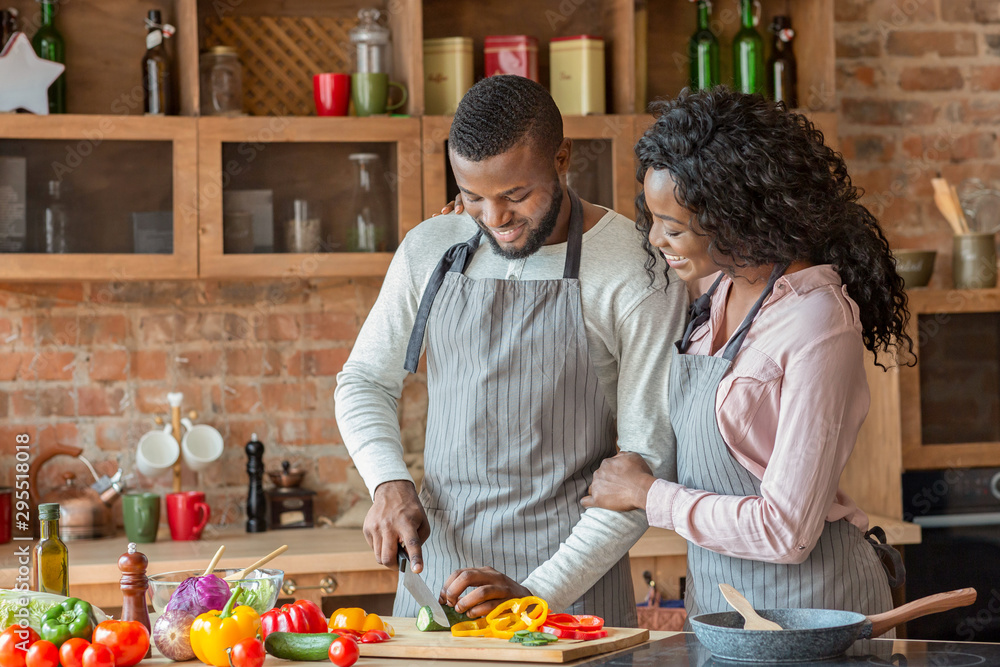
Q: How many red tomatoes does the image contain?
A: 7